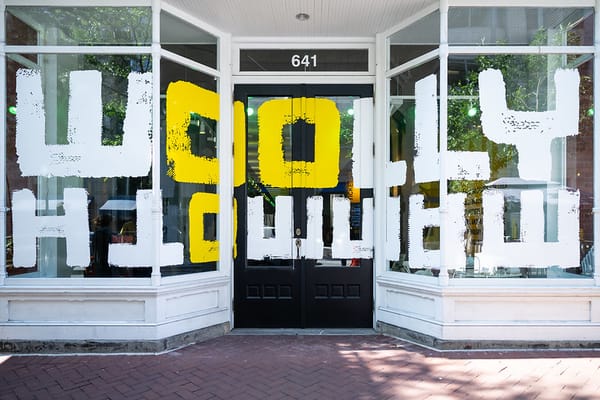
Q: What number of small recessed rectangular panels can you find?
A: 6